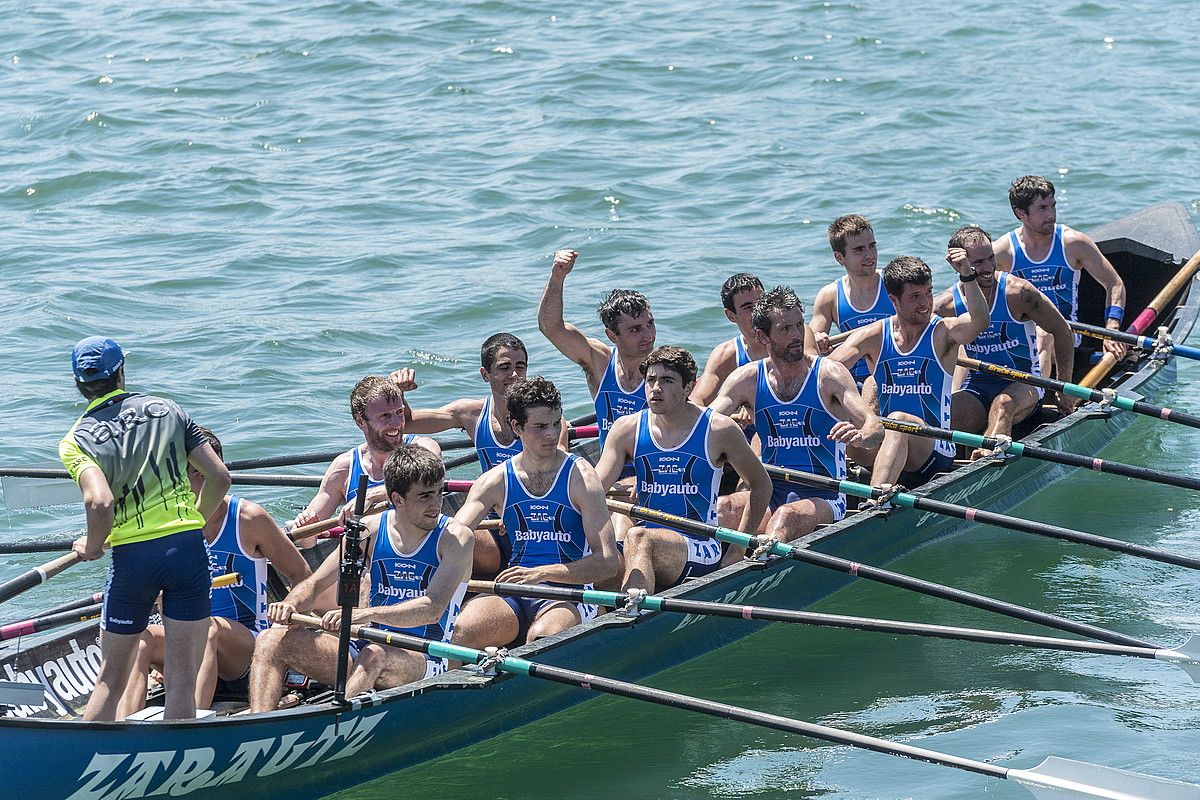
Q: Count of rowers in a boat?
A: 13